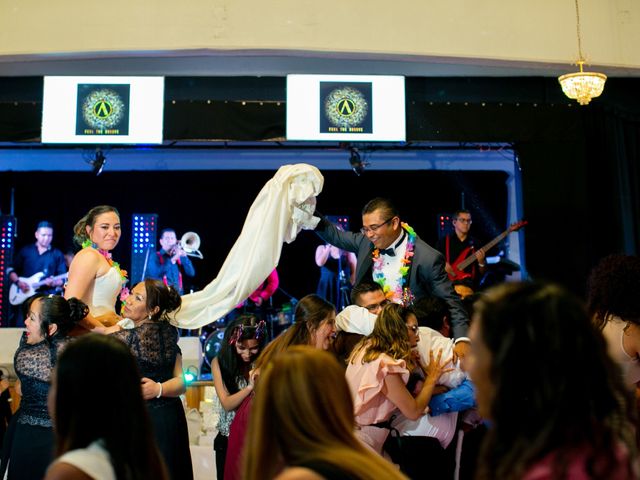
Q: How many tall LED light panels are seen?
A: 4